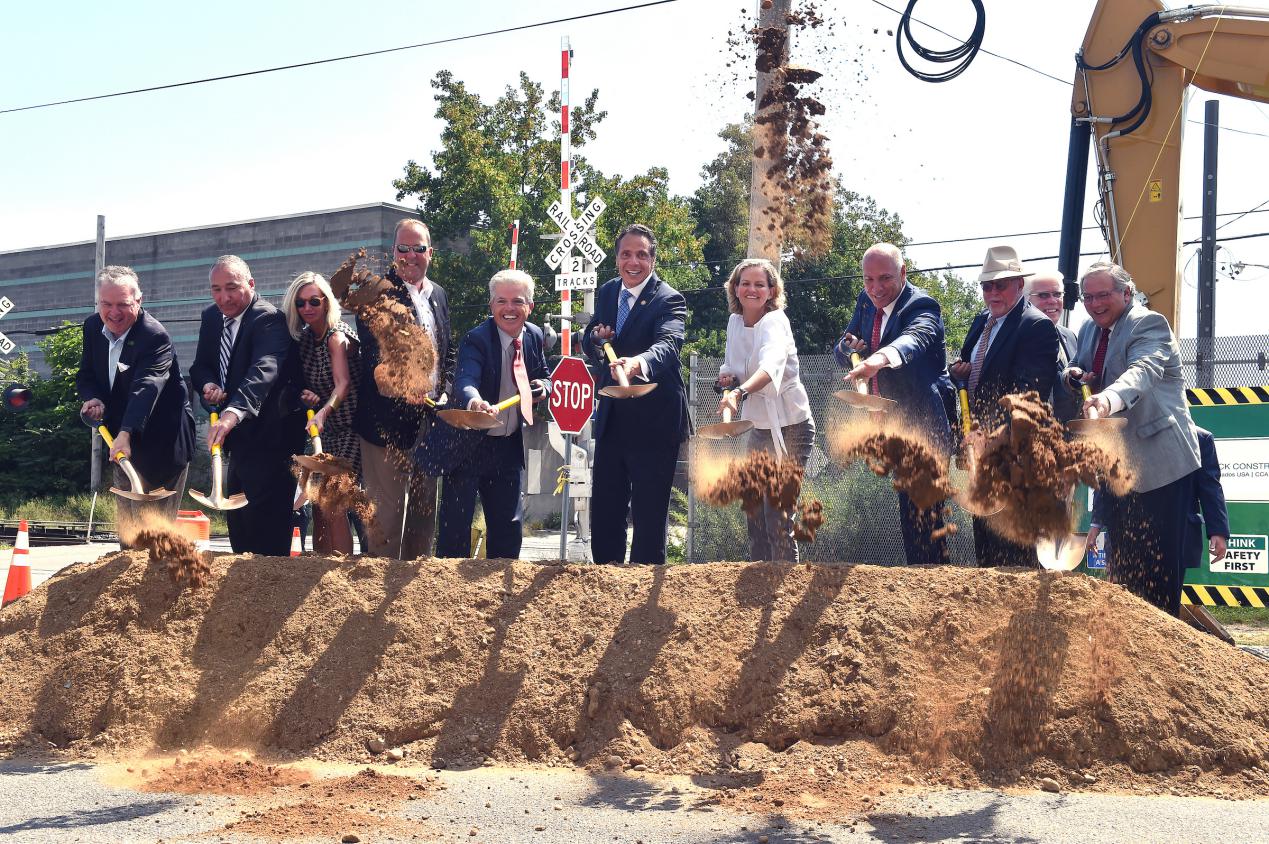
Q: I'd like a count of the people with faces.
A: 11